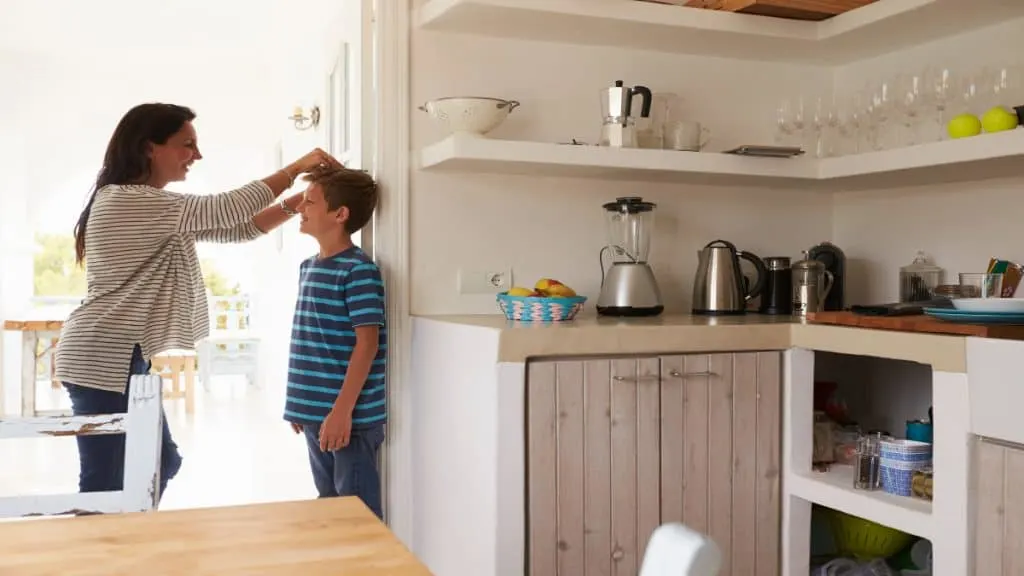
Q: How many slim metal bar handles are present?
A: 2